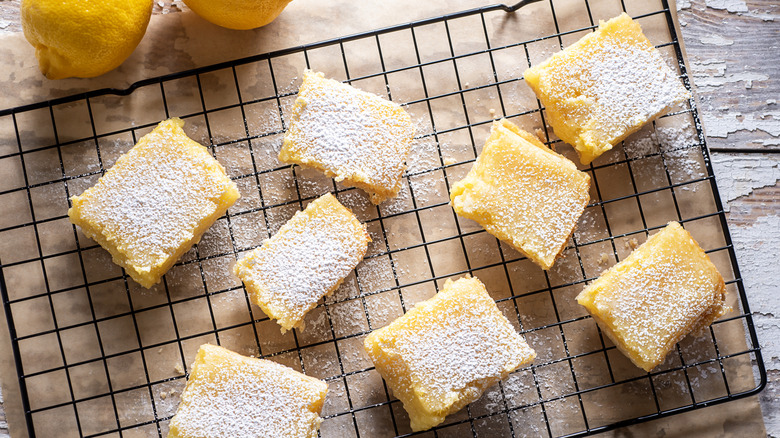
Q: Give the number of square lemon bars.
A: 8